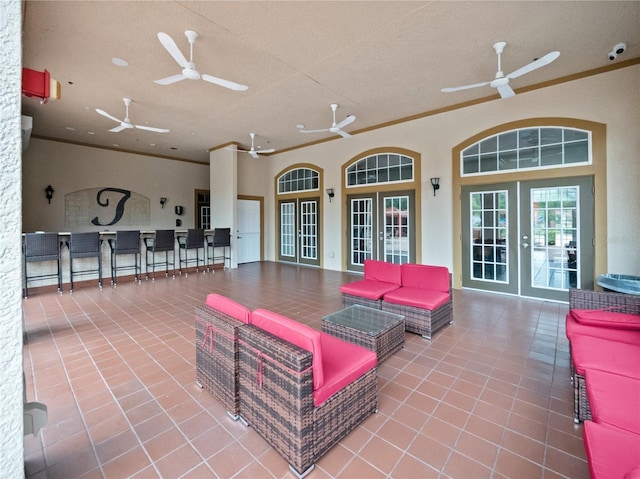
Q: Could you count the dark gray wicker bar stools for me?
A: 6